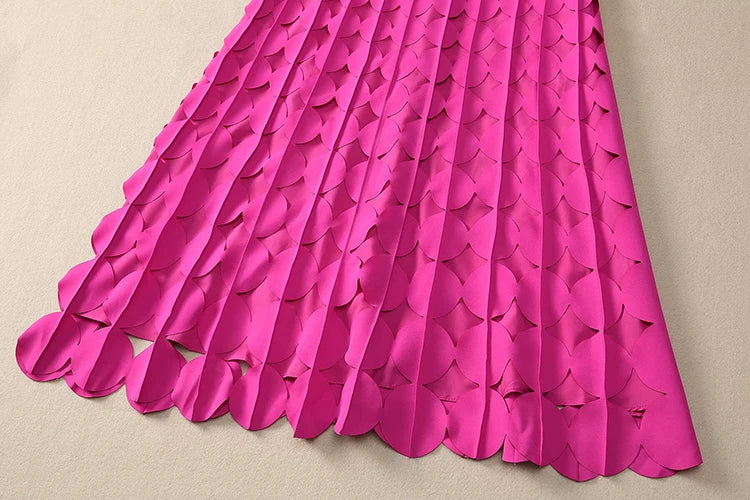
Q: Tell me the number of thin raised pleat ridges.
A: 11